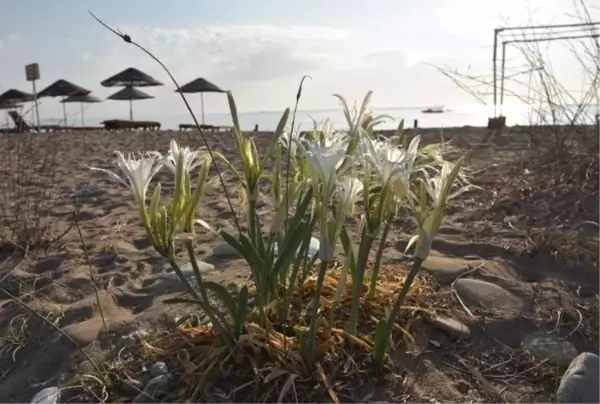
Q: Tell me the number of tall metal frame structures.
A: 1